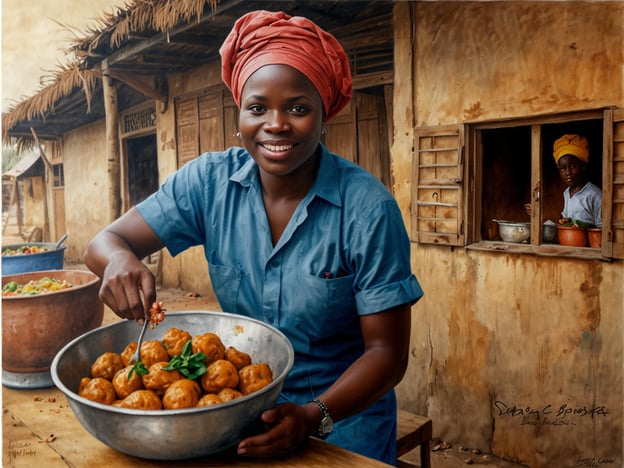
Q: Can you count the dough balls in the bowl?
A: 15